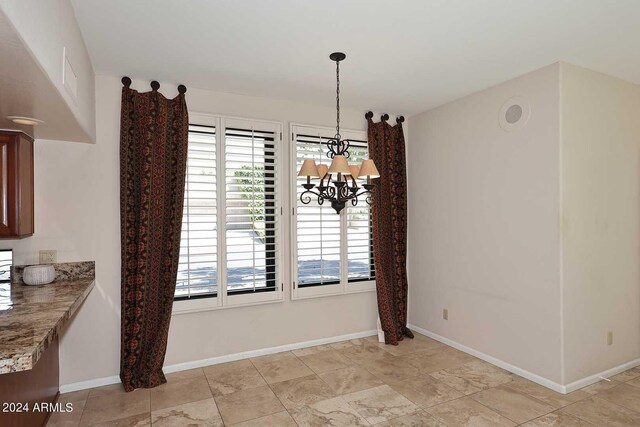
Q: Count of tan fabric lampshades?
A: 5